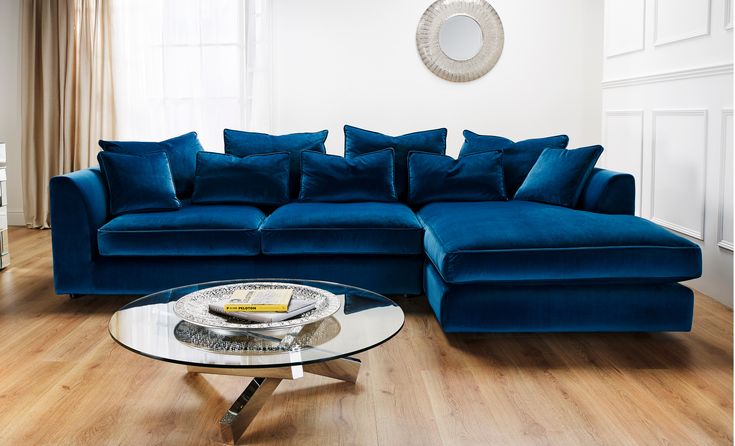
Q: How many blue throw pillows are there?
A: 9